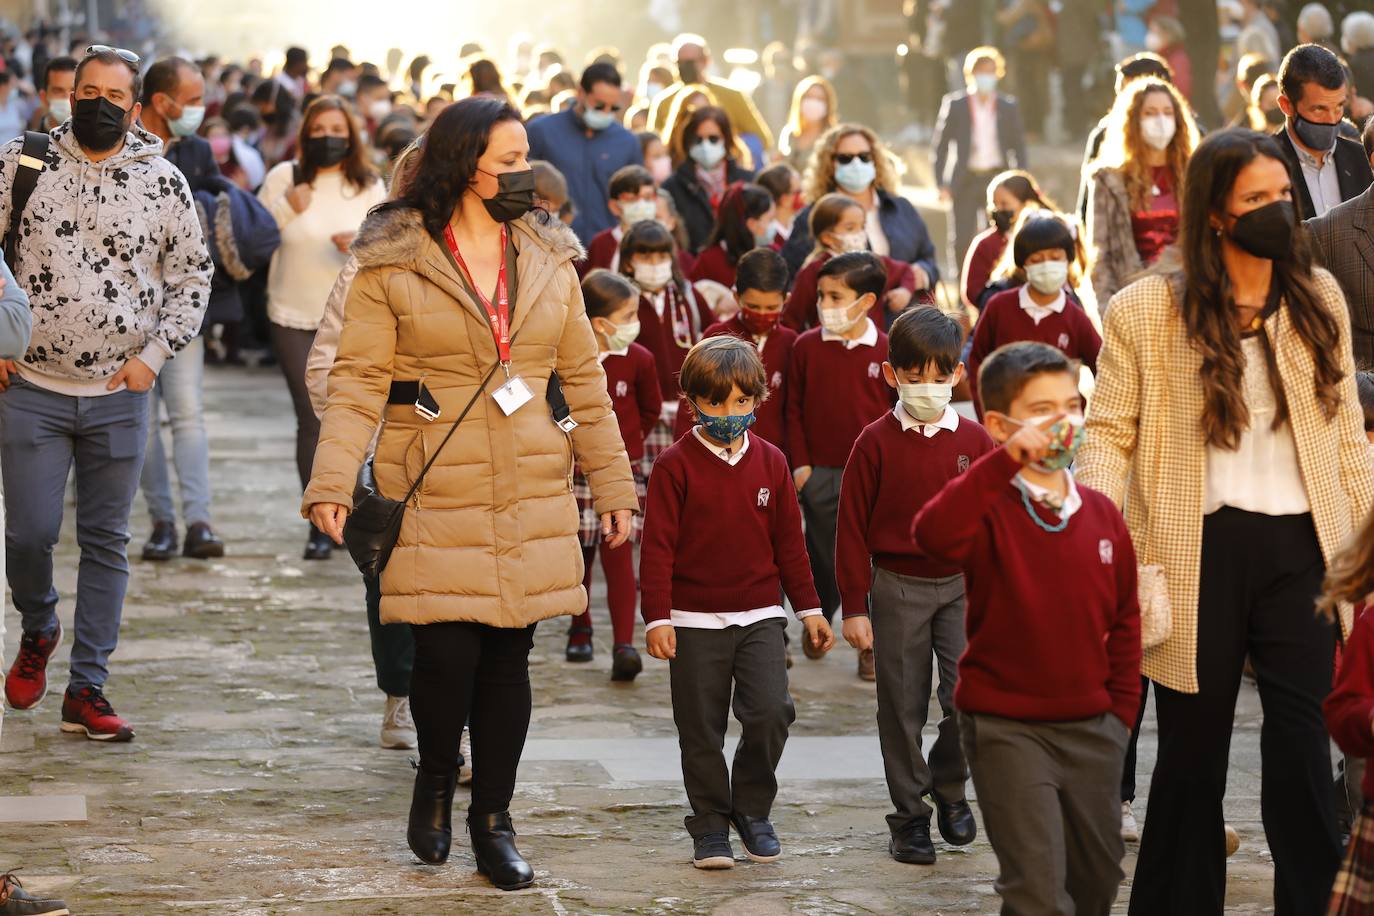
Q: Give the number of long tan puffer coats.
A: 1